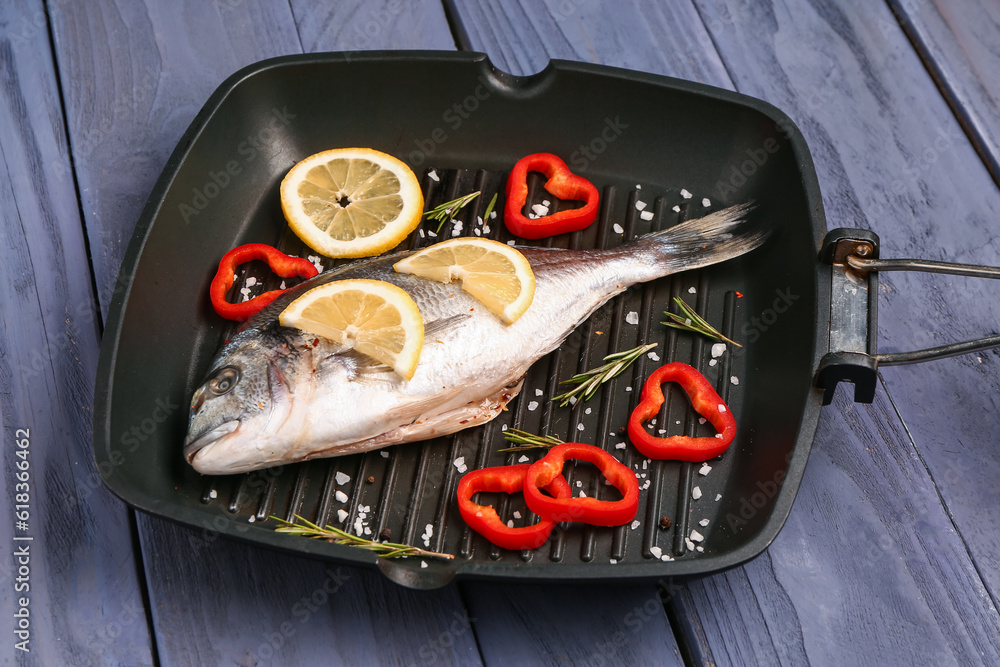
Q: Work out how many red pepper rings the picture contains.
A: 5